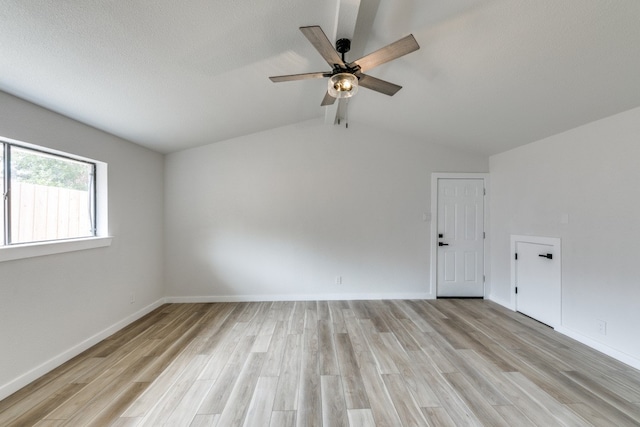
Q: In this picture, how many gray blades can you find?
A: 5